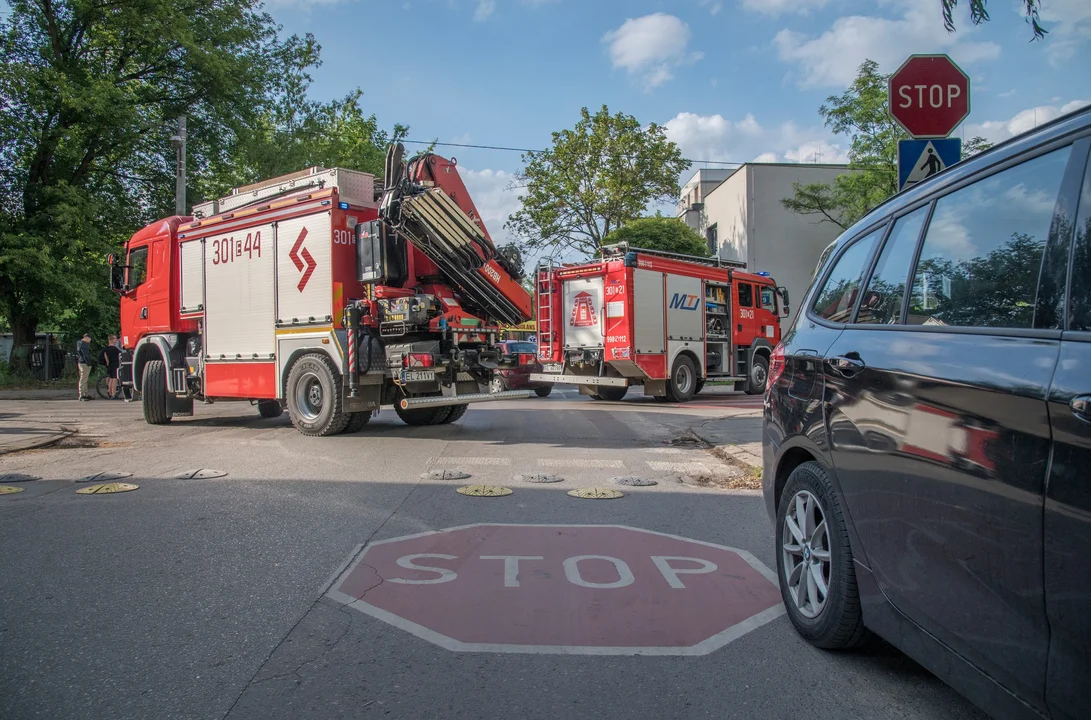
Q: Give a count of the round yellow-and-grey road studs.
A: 10